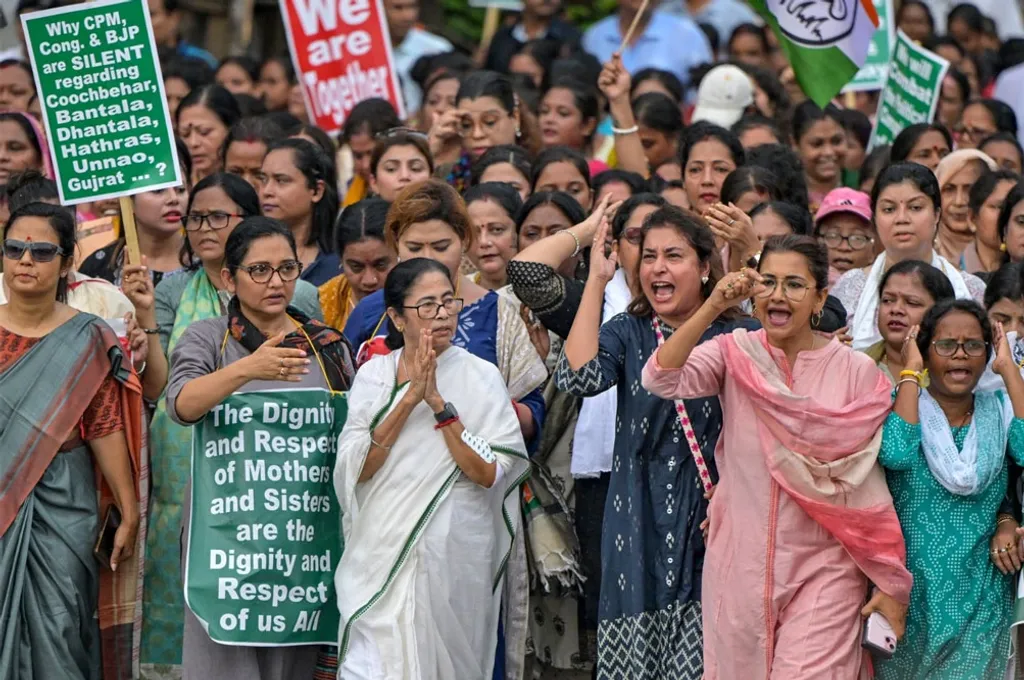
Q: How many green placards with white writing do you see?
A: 4